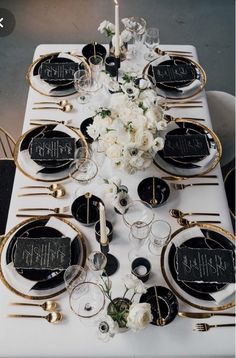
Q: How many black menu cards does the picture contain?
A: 6